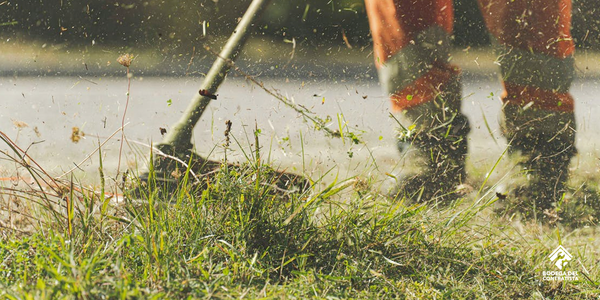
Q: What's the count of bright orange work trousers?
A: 1